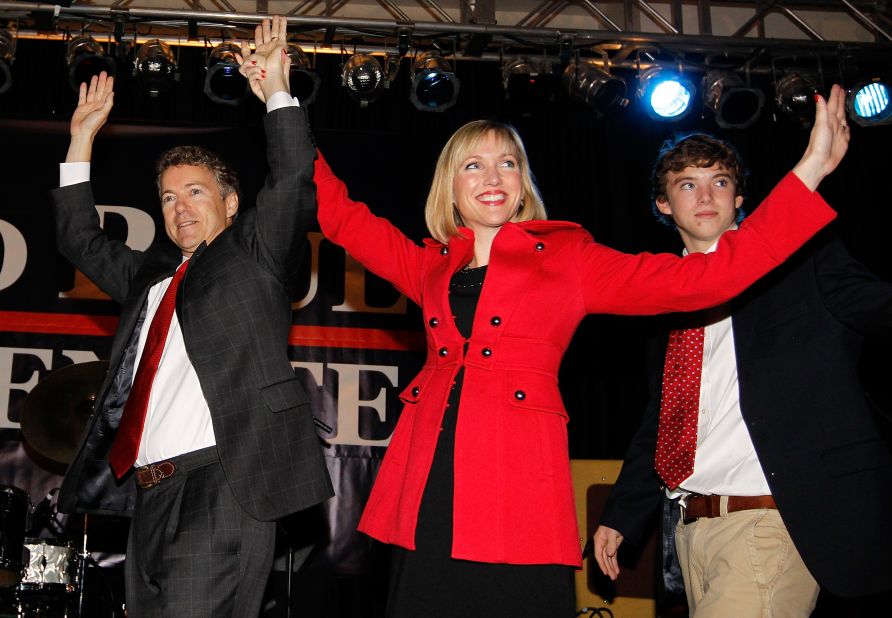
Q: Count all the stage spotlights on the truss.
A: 13